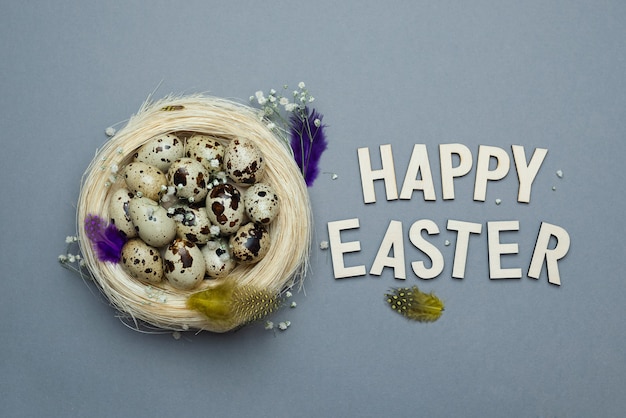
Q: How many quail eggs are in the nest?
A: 14